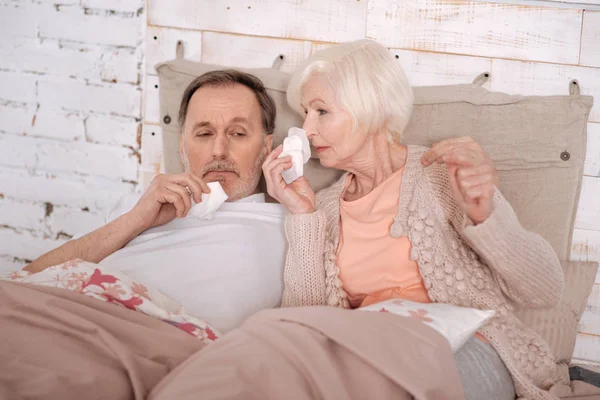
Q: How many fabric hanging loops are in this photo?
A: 4